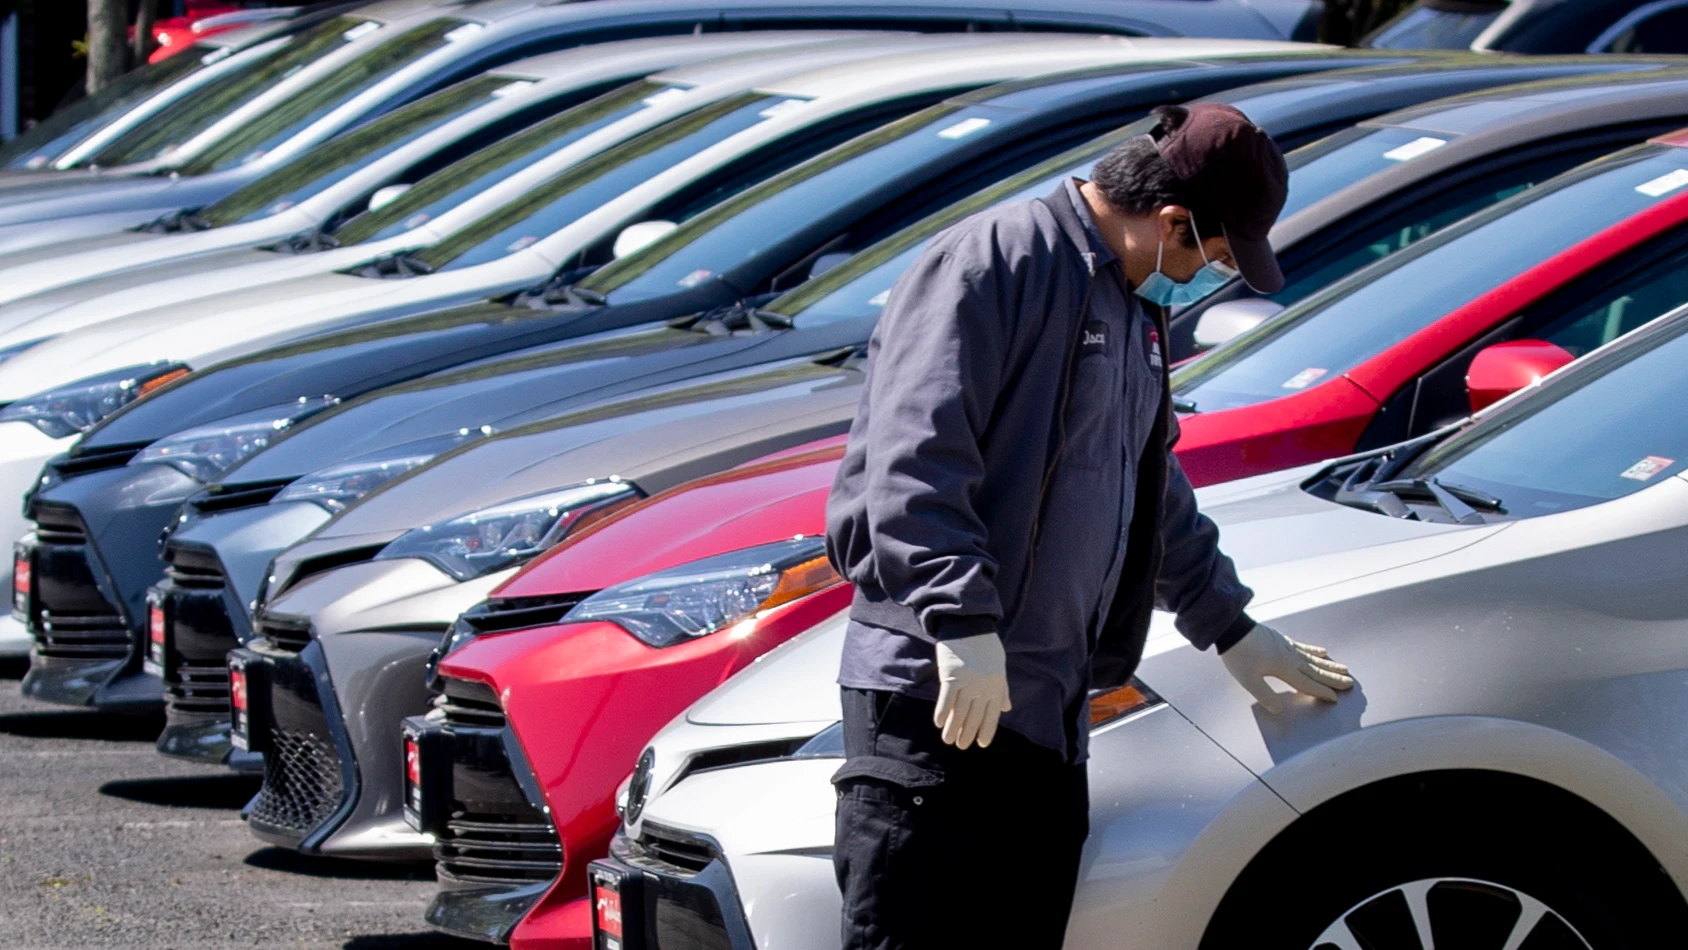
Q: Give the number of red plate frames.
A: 5